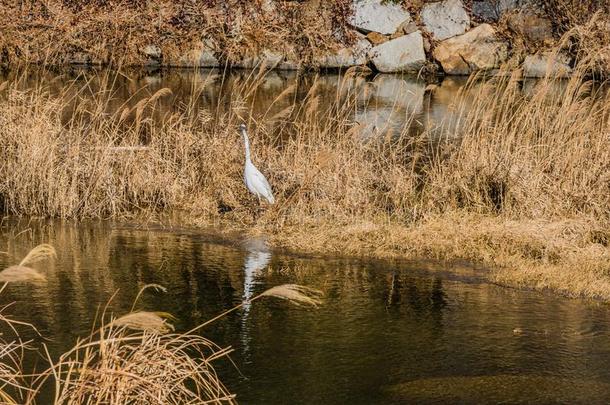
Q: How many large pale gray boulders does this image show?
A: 3